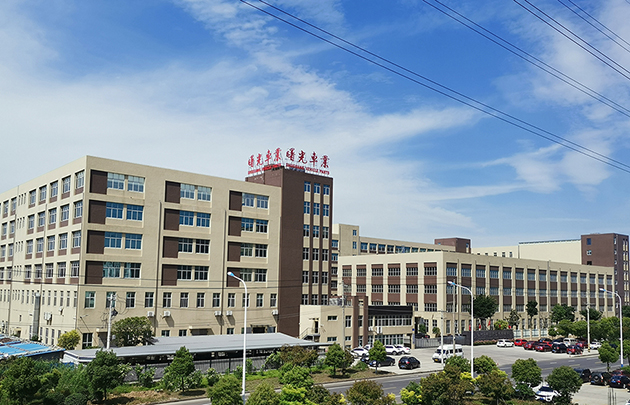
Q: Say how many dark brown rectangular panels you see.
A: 12